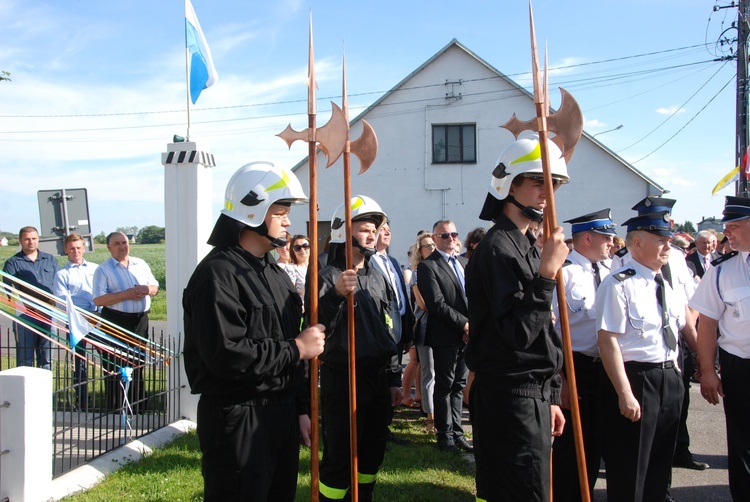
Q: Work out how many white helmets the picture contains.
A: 3